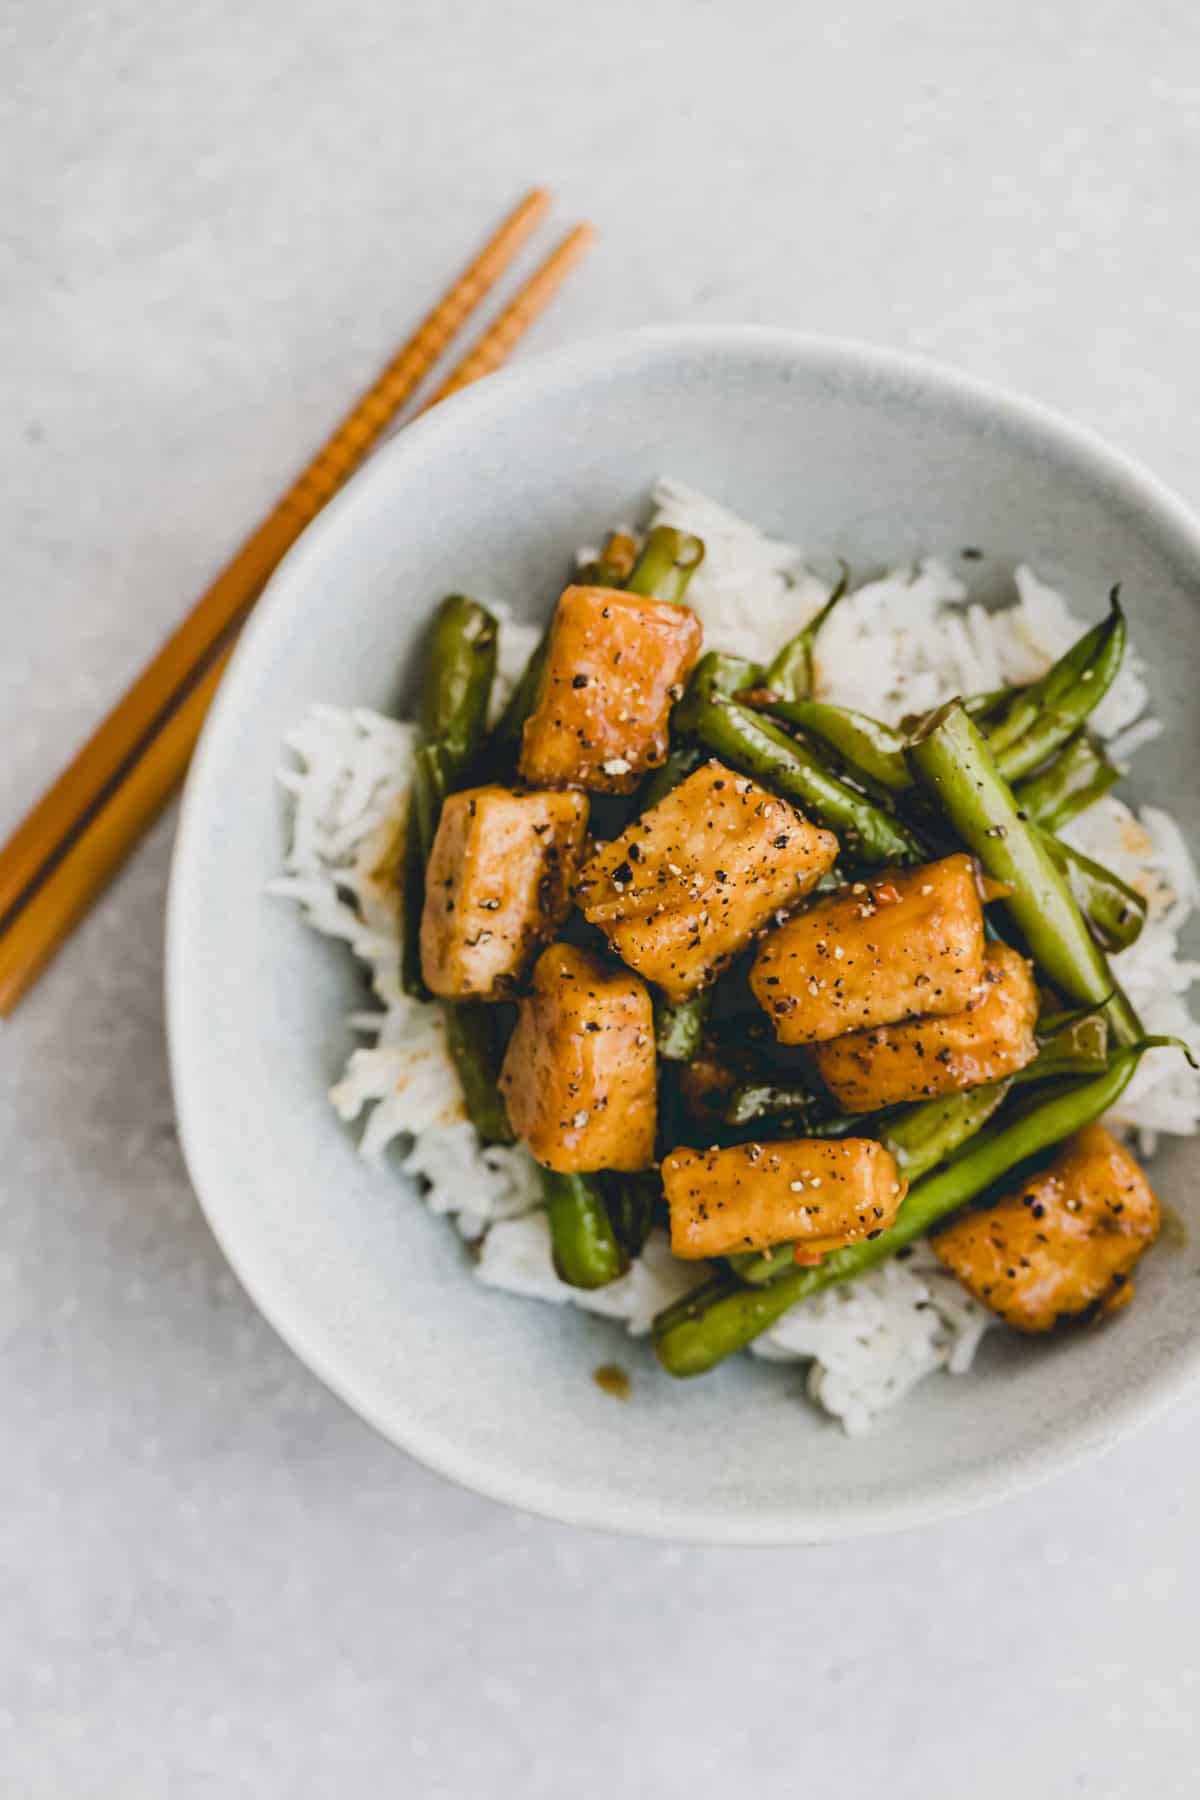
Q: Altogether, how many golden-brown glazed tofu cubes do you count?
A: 8